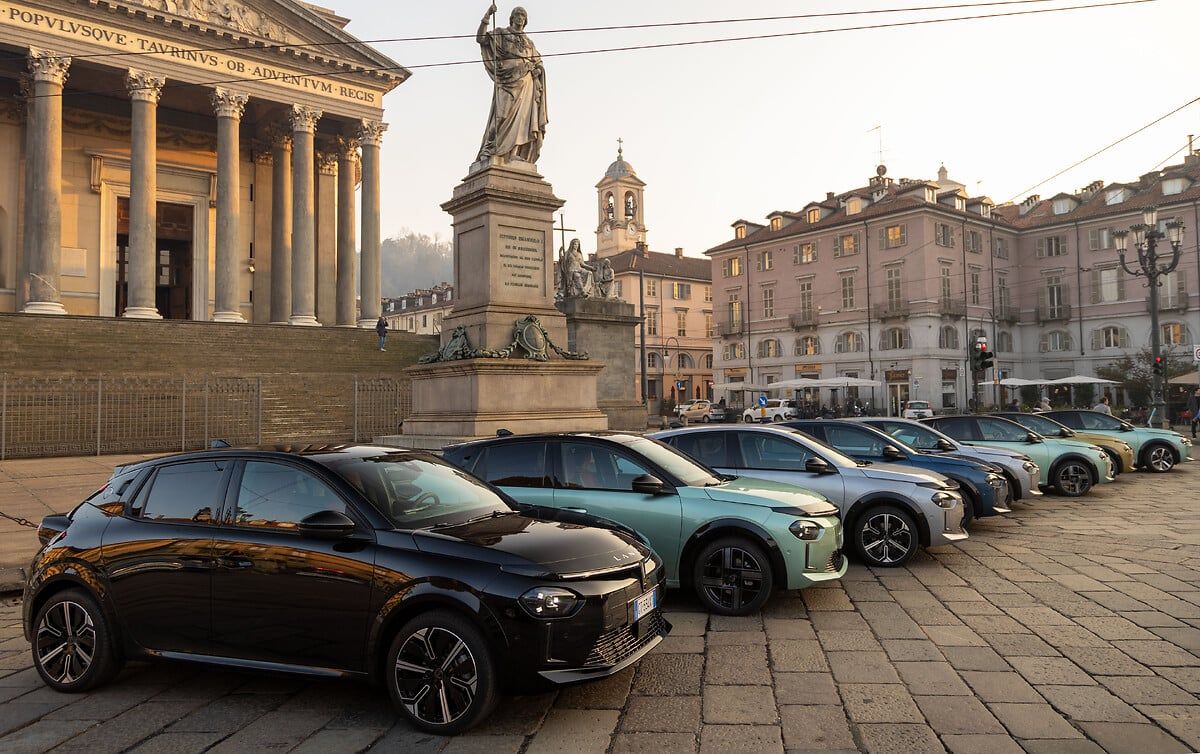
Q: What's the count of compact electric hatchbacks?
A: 8